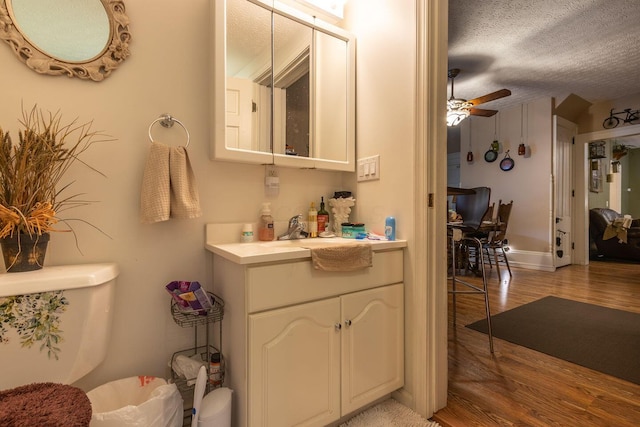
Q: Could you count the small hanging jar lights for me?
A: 3